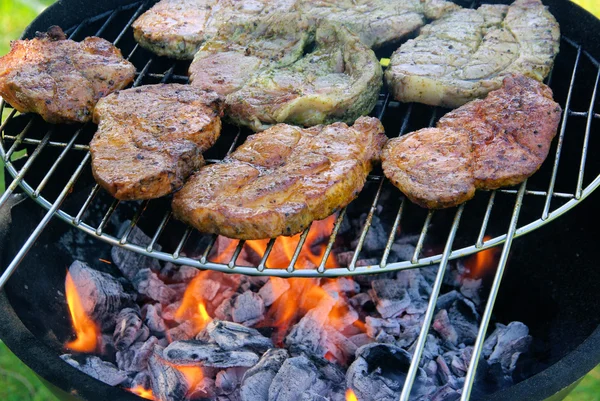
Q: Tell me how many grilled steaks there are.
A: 7